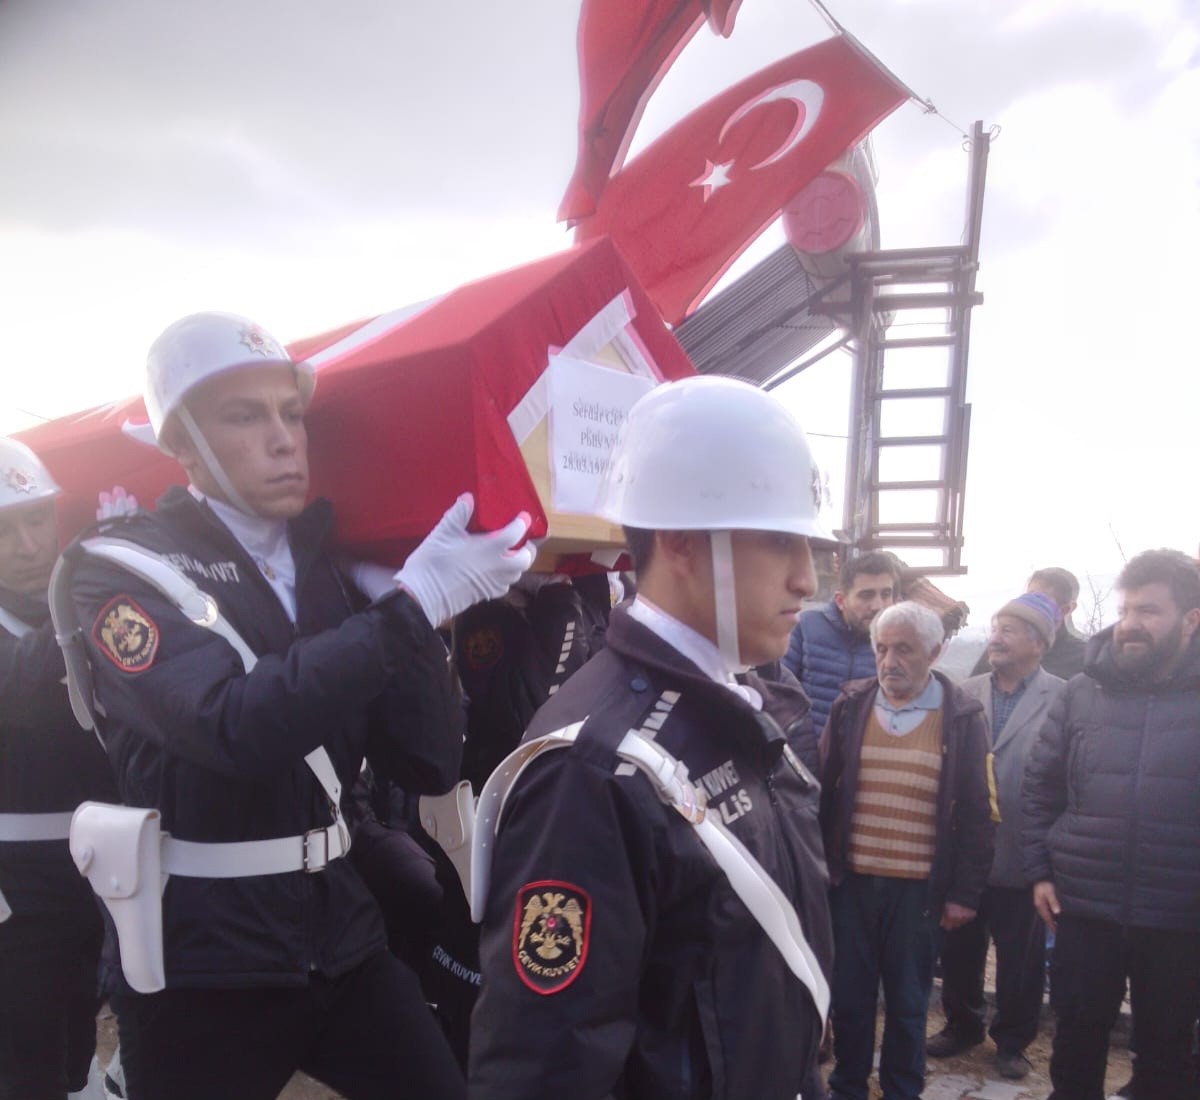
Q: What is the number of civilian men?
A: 5